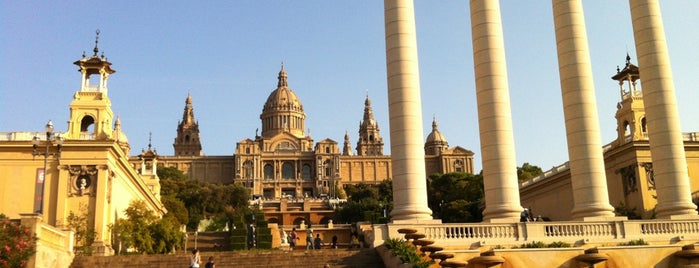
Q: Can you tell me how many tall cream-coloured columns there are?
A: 4